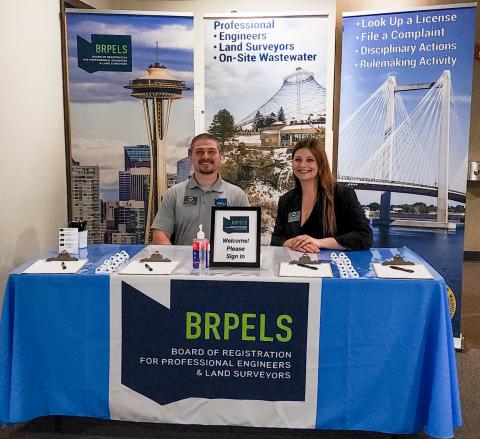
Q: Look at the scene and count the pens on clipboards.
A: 4